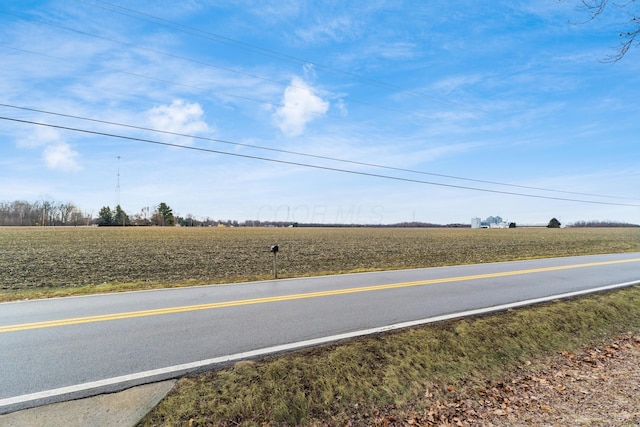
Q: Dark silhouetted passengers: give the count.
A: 0